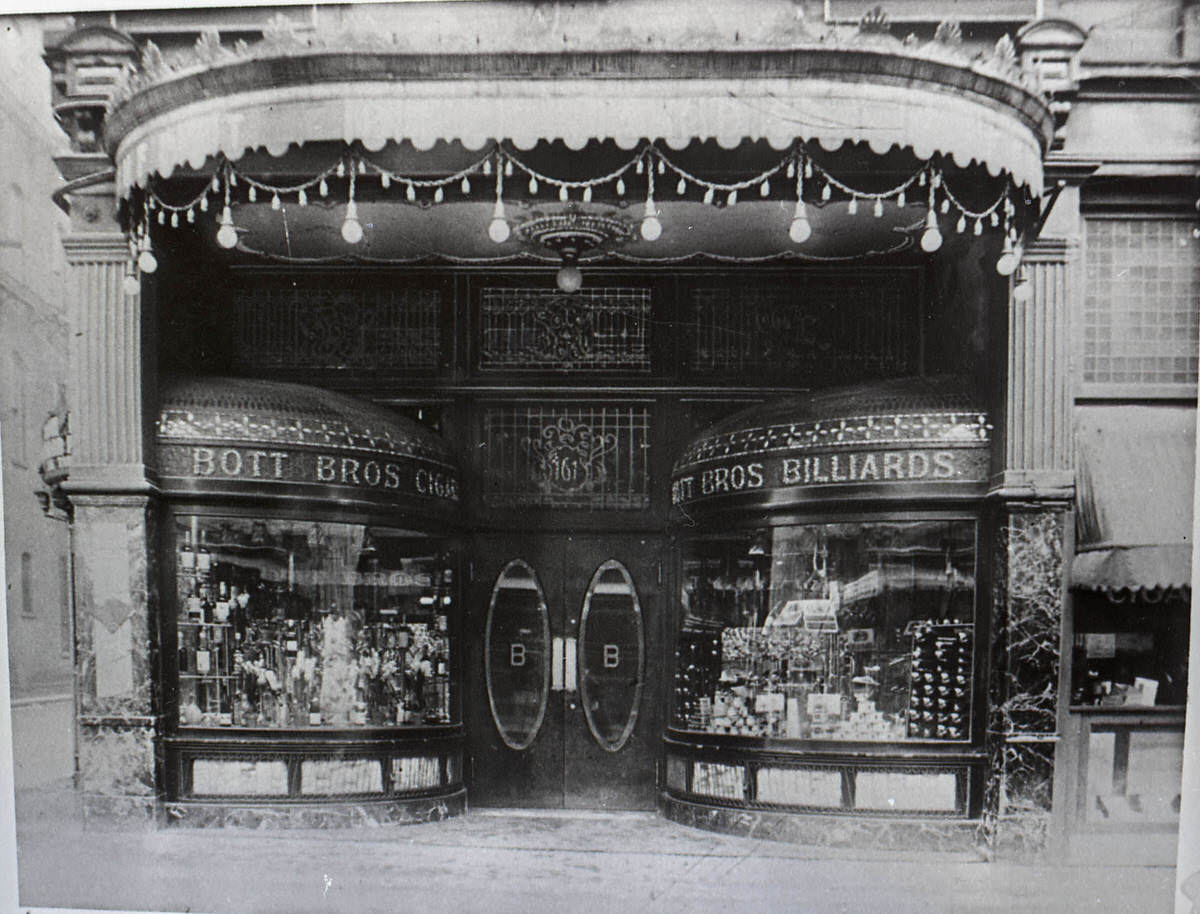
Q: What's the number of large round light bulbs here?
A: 11